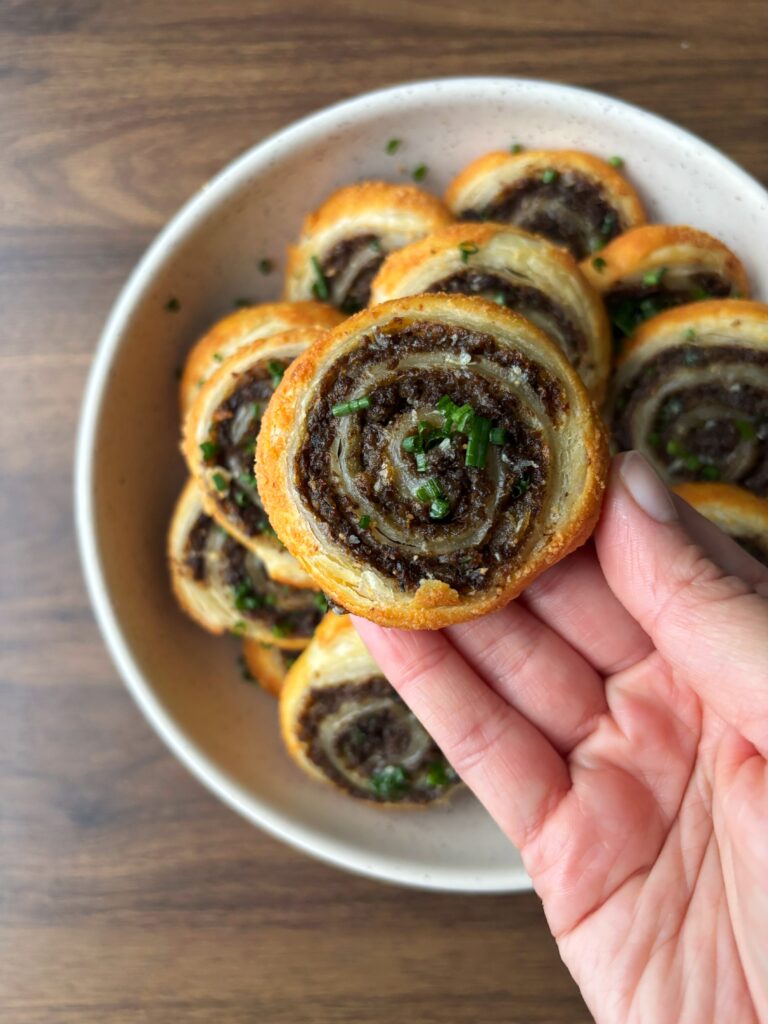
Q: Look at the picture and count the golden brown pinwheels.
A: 12